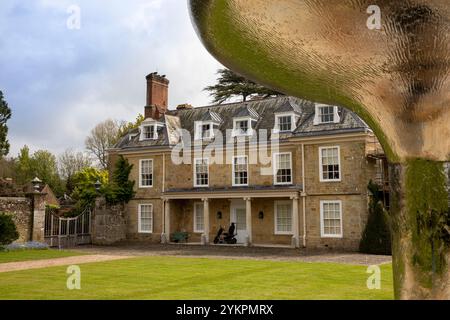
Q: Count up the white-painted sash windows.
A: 14